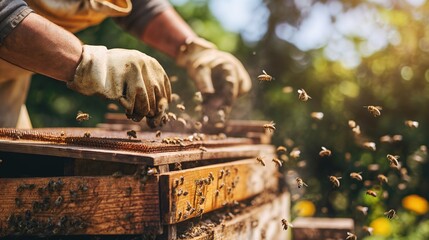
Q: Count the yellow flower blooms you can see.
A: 3